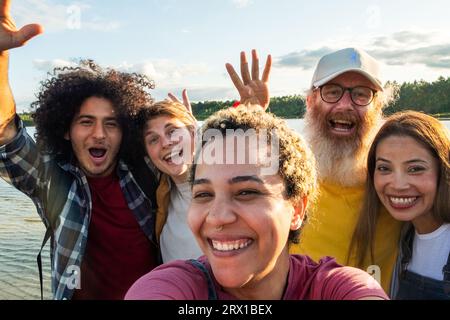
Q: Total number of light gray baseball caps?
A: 1